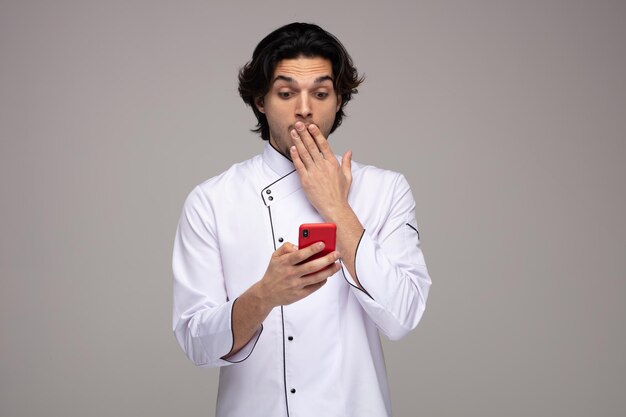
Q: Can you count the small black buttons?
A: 5